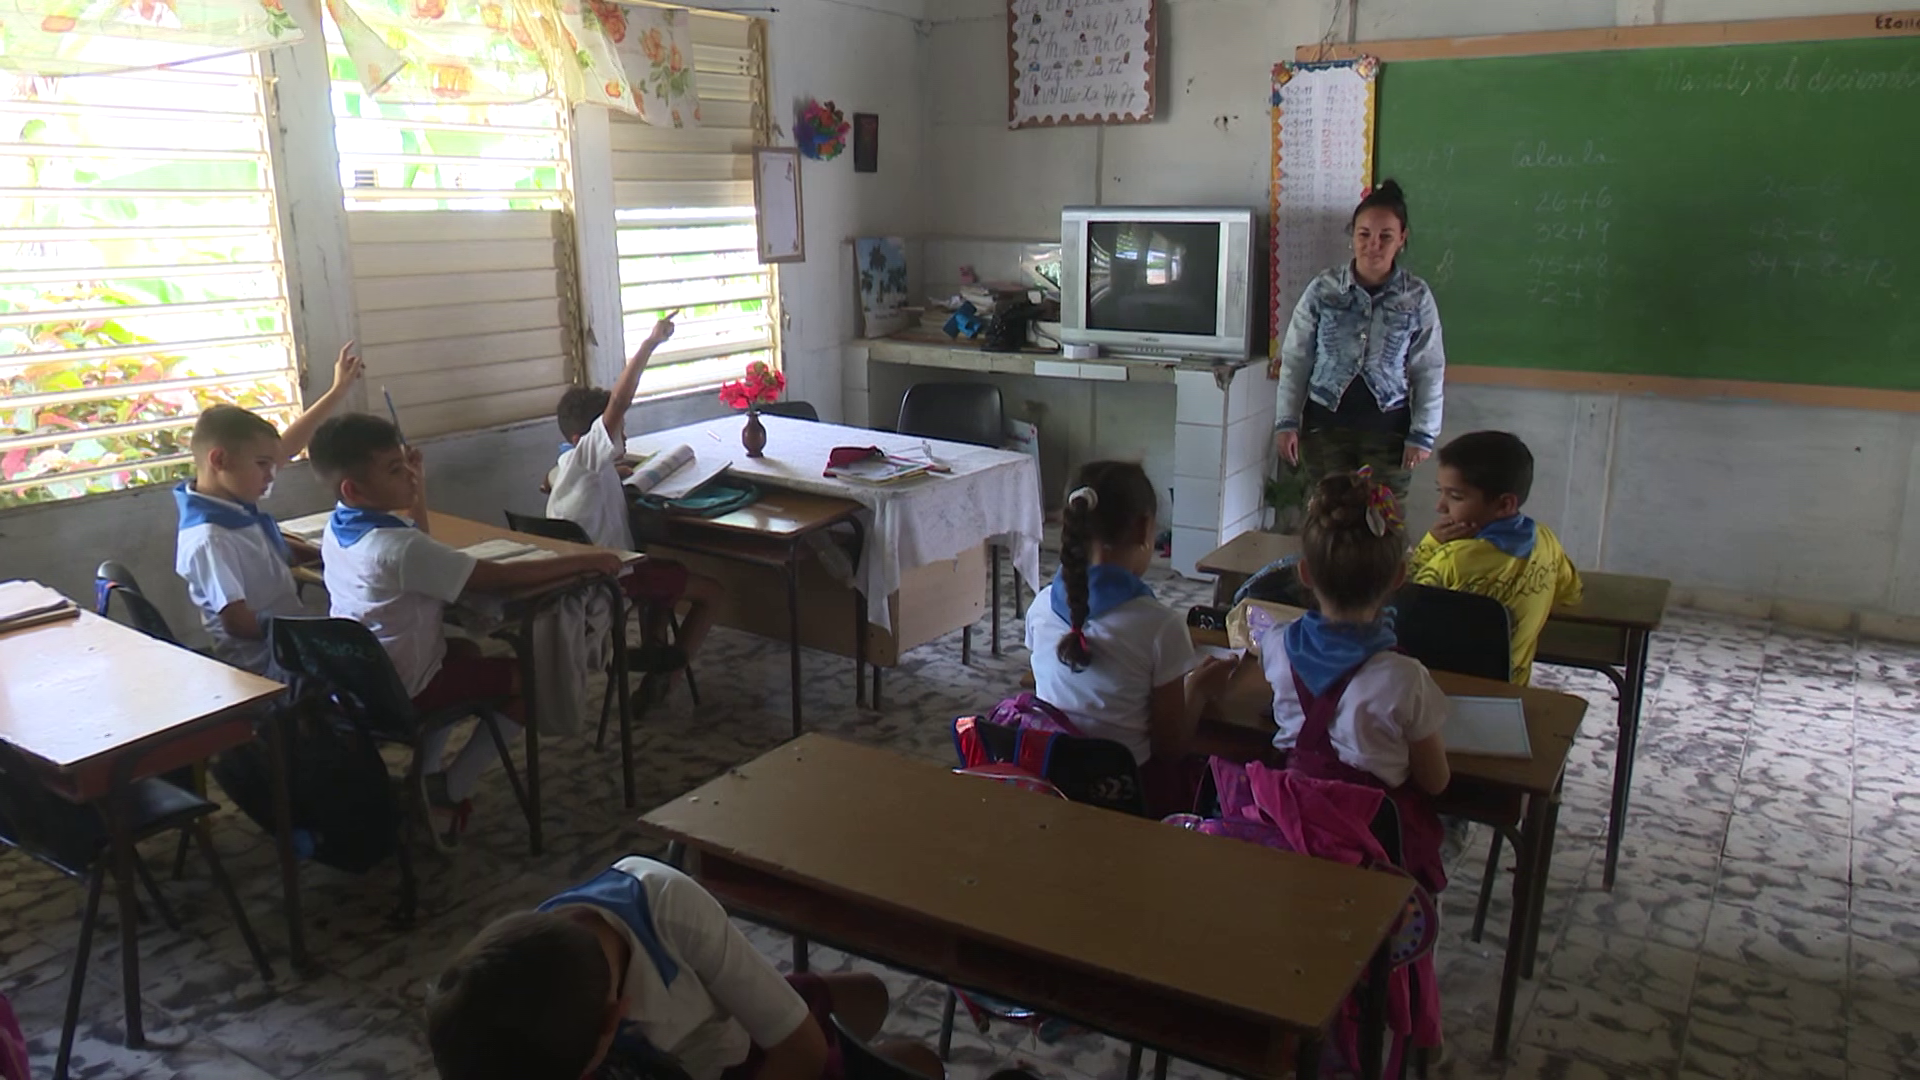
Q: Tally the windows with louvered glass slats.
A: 3